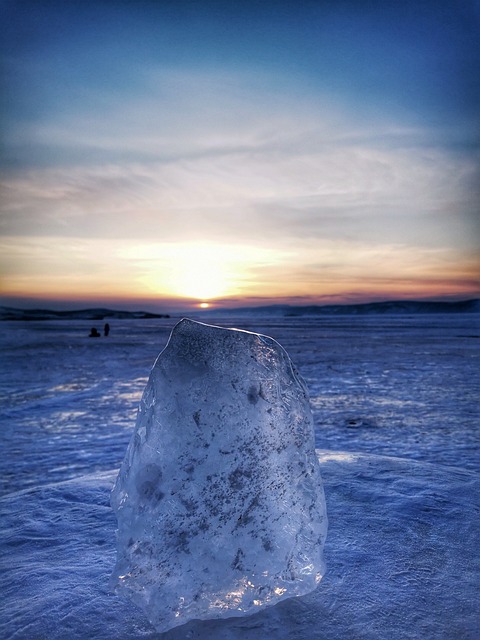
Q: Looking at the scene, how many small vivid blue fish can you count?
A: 0